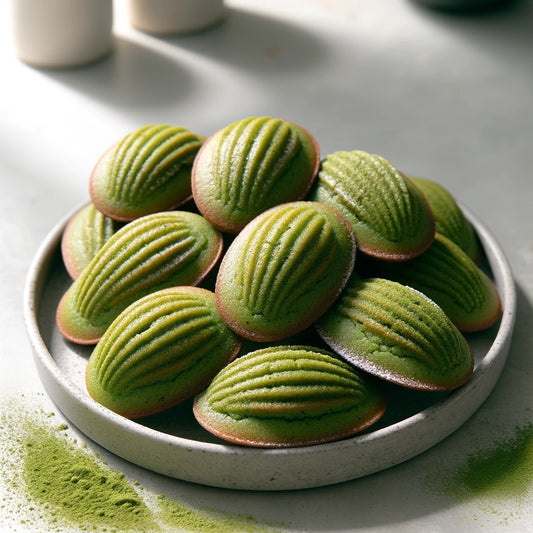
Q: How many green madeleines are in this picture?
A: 11